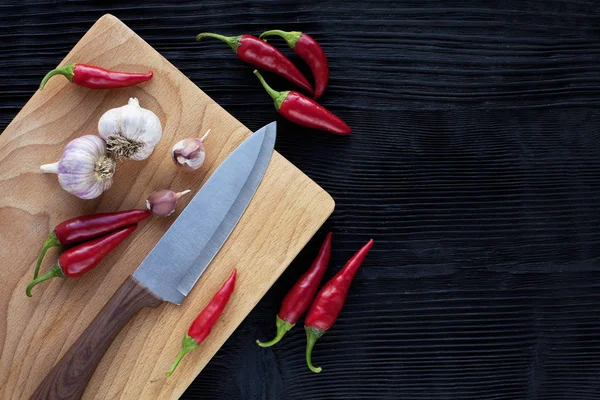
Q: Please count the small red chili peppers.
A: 9